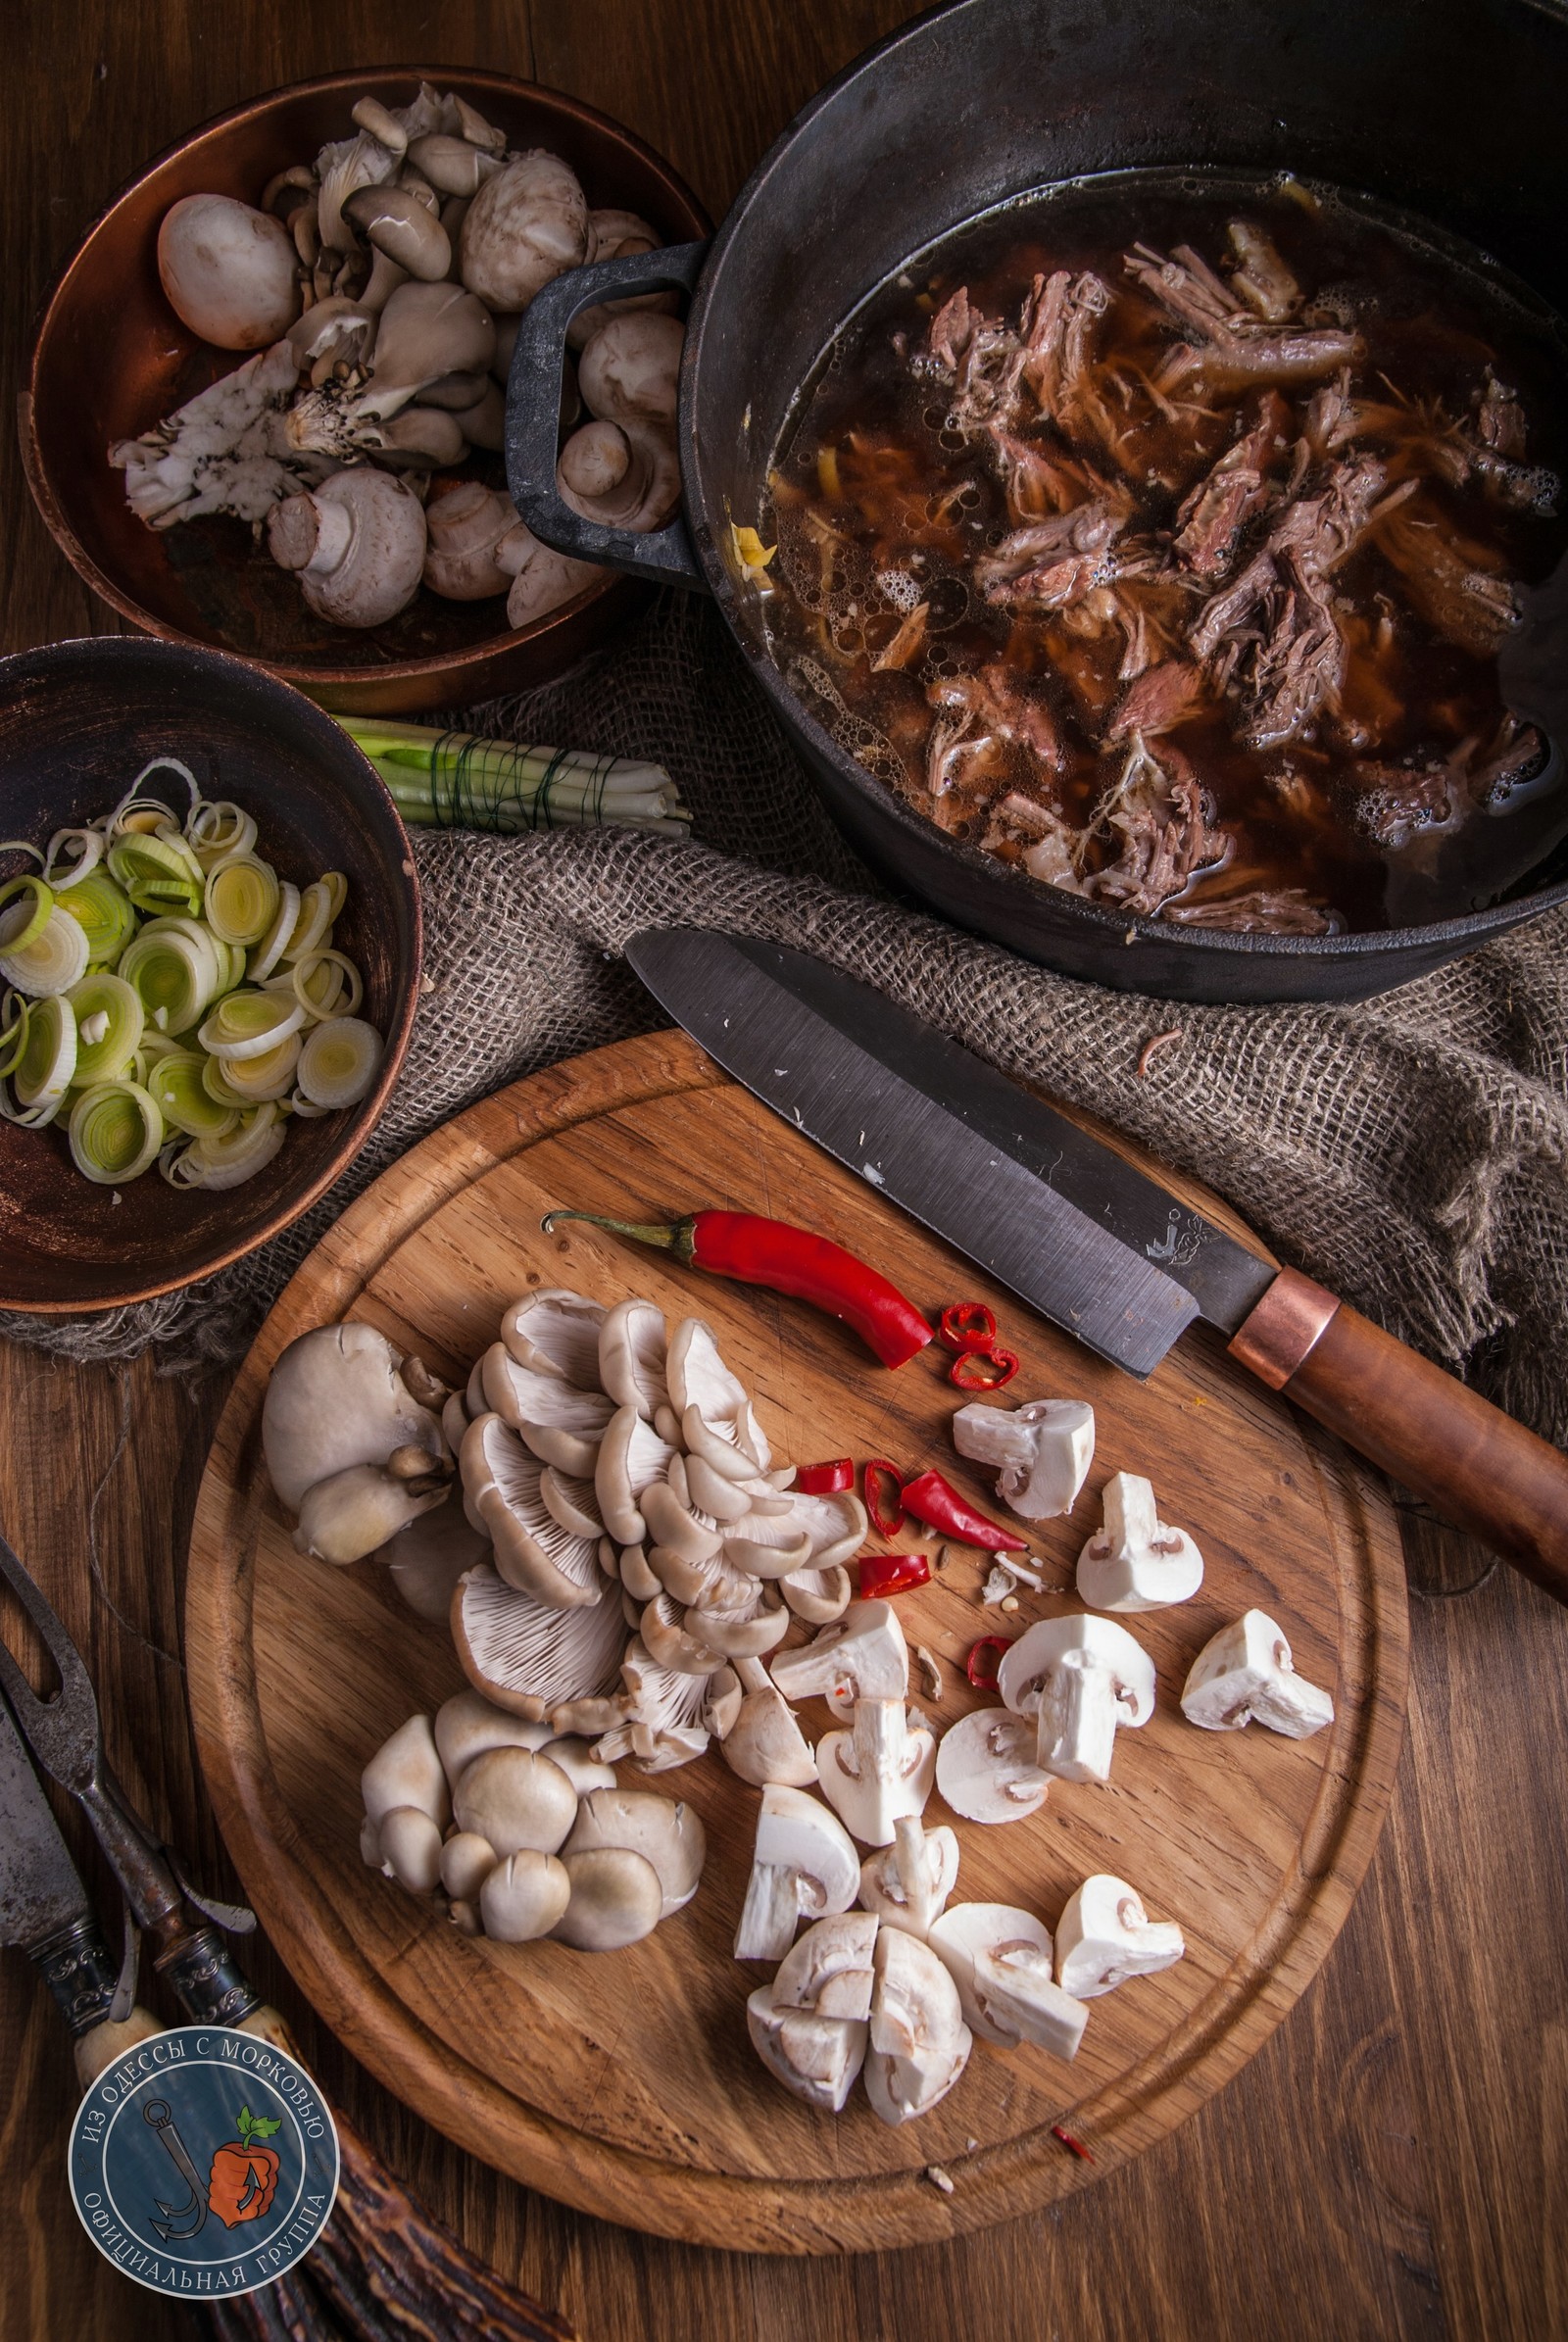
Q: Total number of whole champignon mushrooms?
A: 8